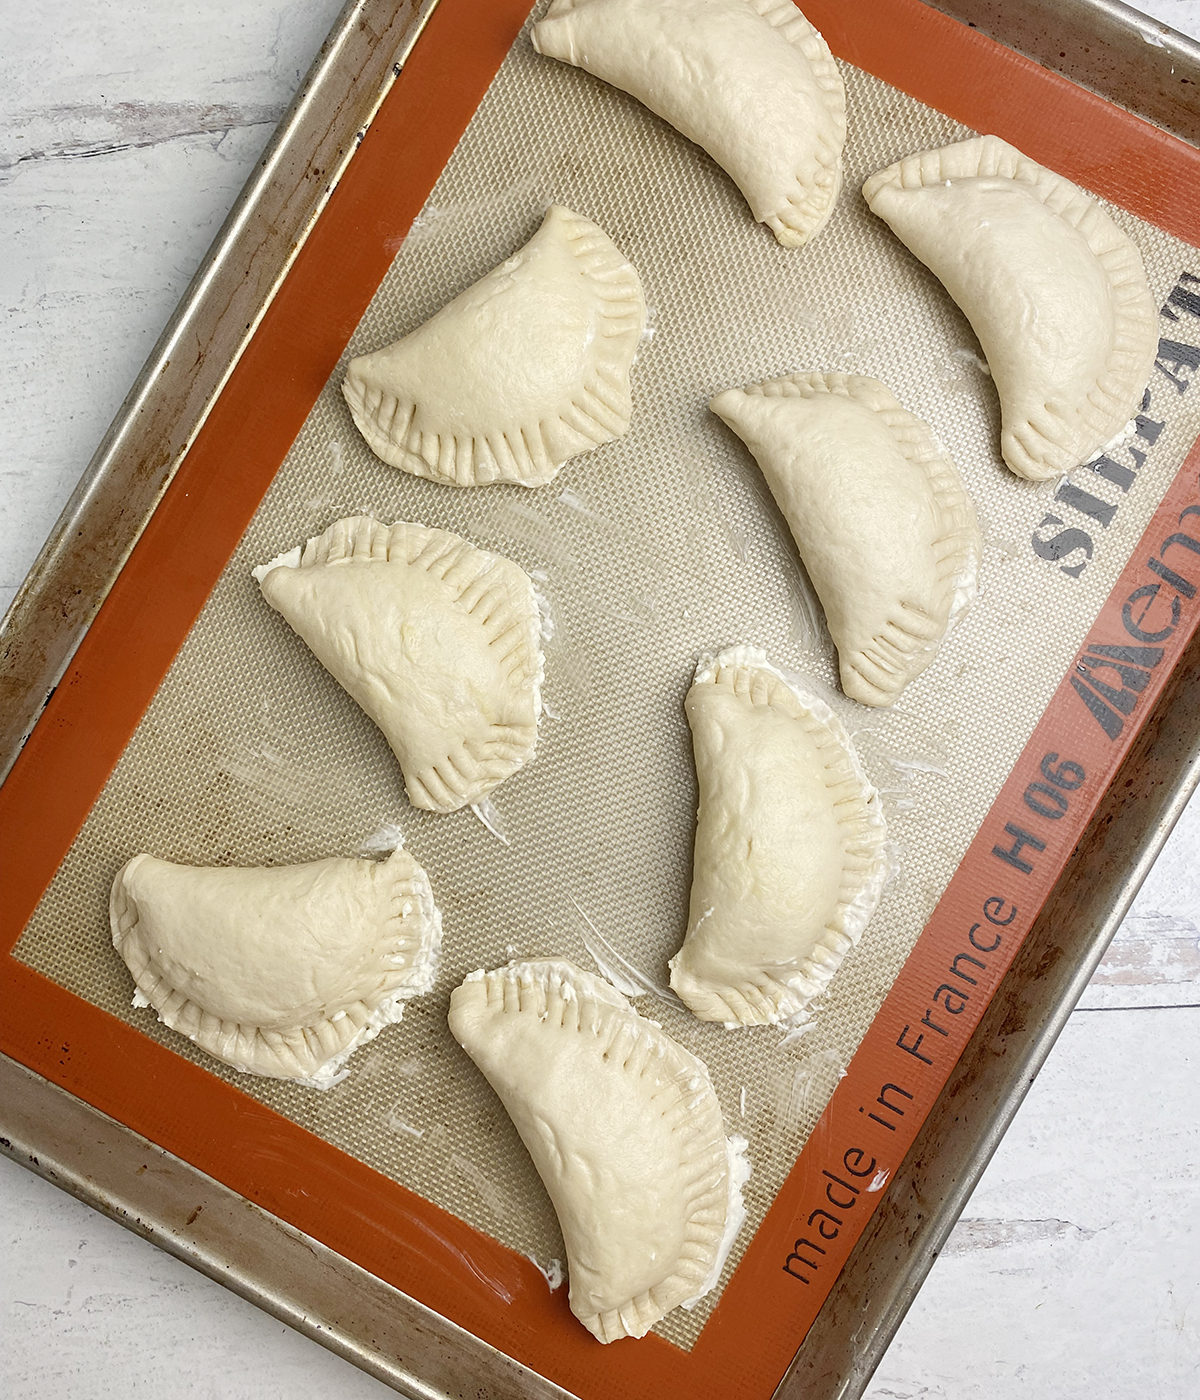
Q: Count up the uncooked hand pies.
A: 8